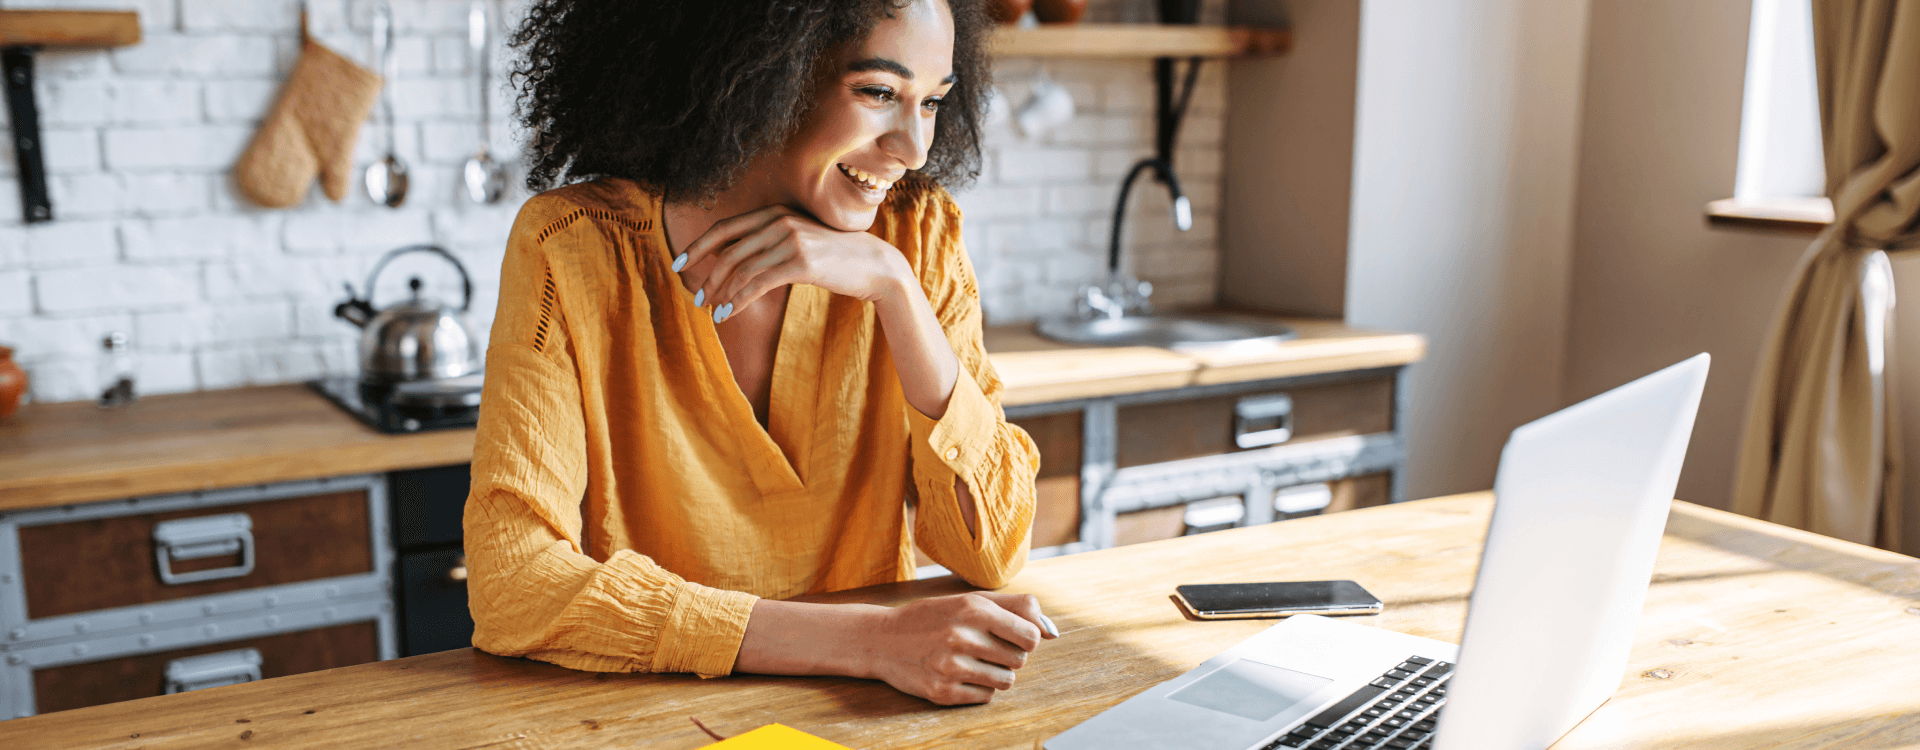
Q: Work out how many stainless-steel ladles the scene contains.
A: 2